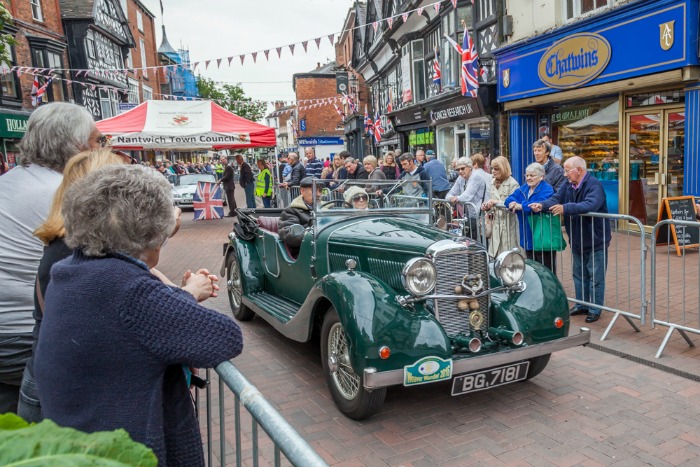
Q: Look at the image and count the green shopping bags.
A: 1